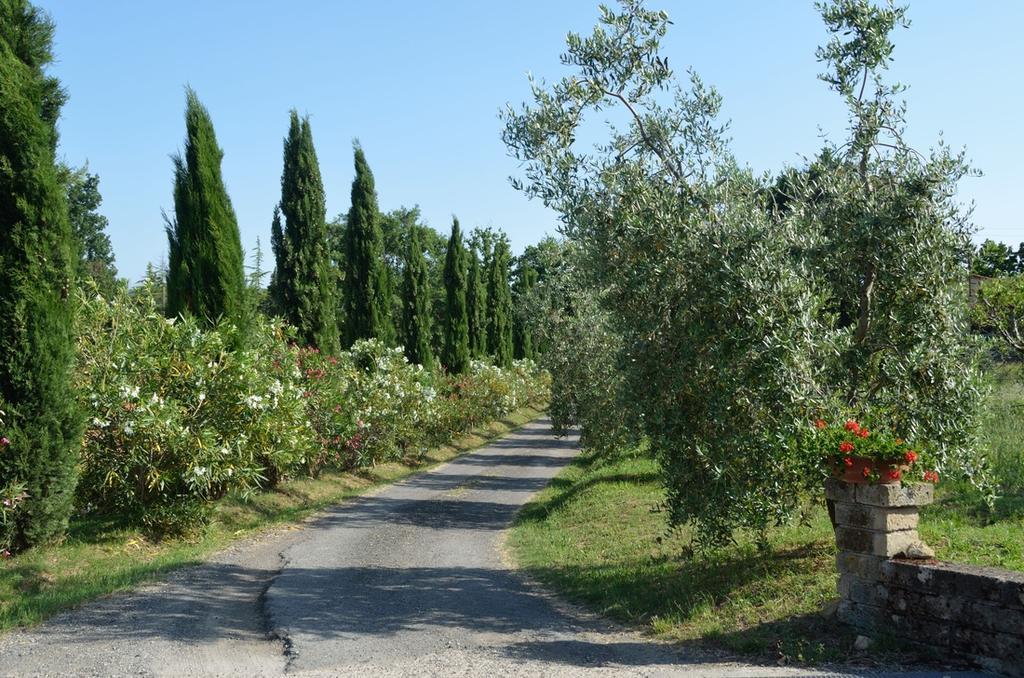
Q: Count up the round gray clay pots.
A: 0